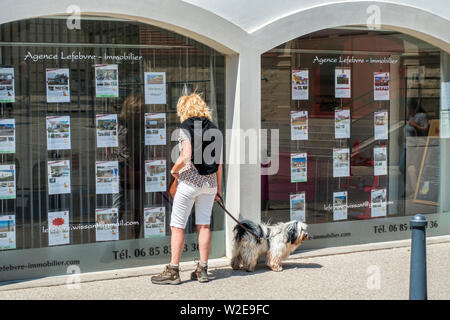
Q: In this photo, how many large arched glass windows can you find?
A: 2